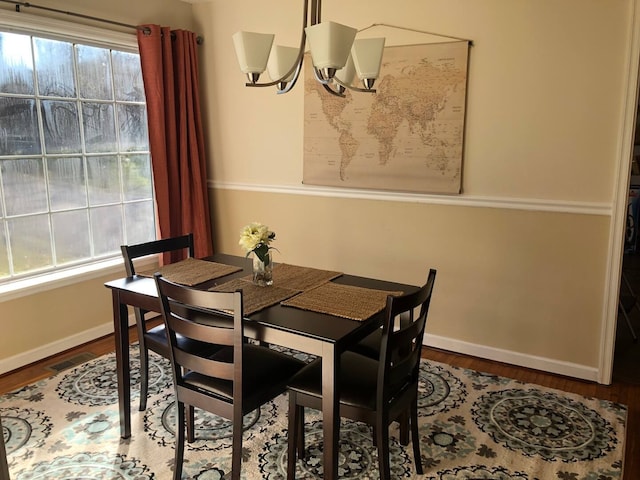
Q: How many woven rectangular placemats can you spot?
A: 4